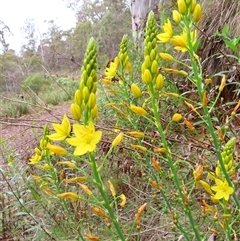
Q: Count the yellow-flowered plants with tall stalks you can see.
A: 6